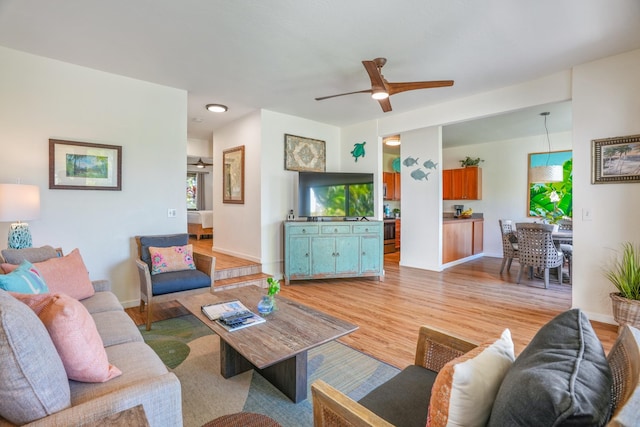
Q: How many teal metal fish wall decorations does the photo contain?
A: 3